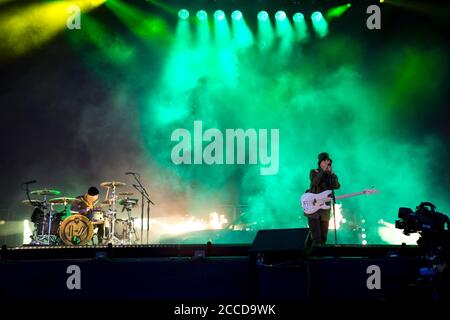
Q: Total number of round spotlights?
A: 8